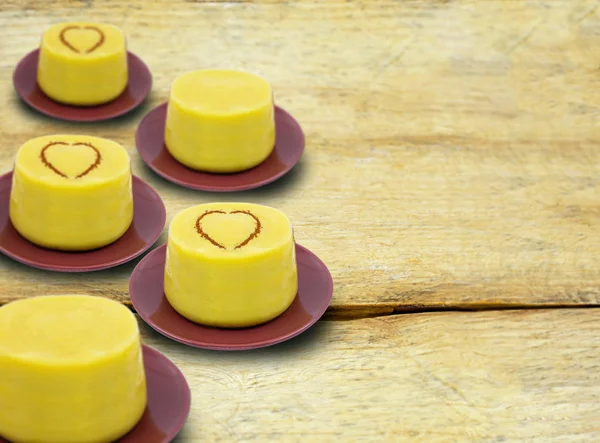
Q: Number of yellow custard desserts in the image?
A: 5